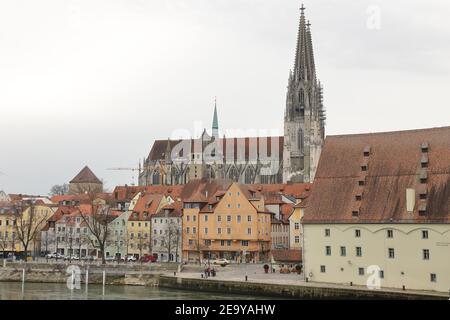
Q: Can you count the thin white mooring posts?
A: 4